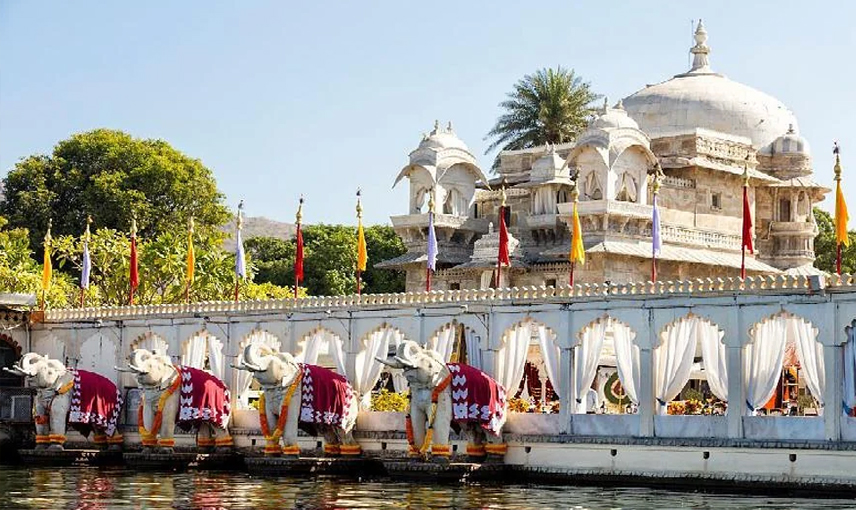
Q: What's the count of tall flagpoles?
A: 13